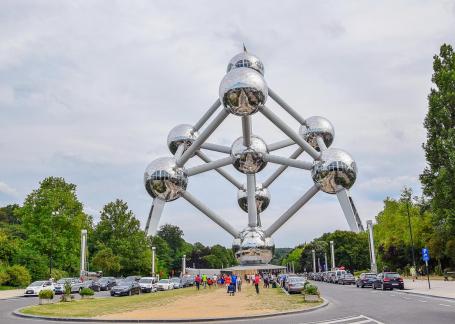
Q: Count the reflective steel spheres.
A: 9